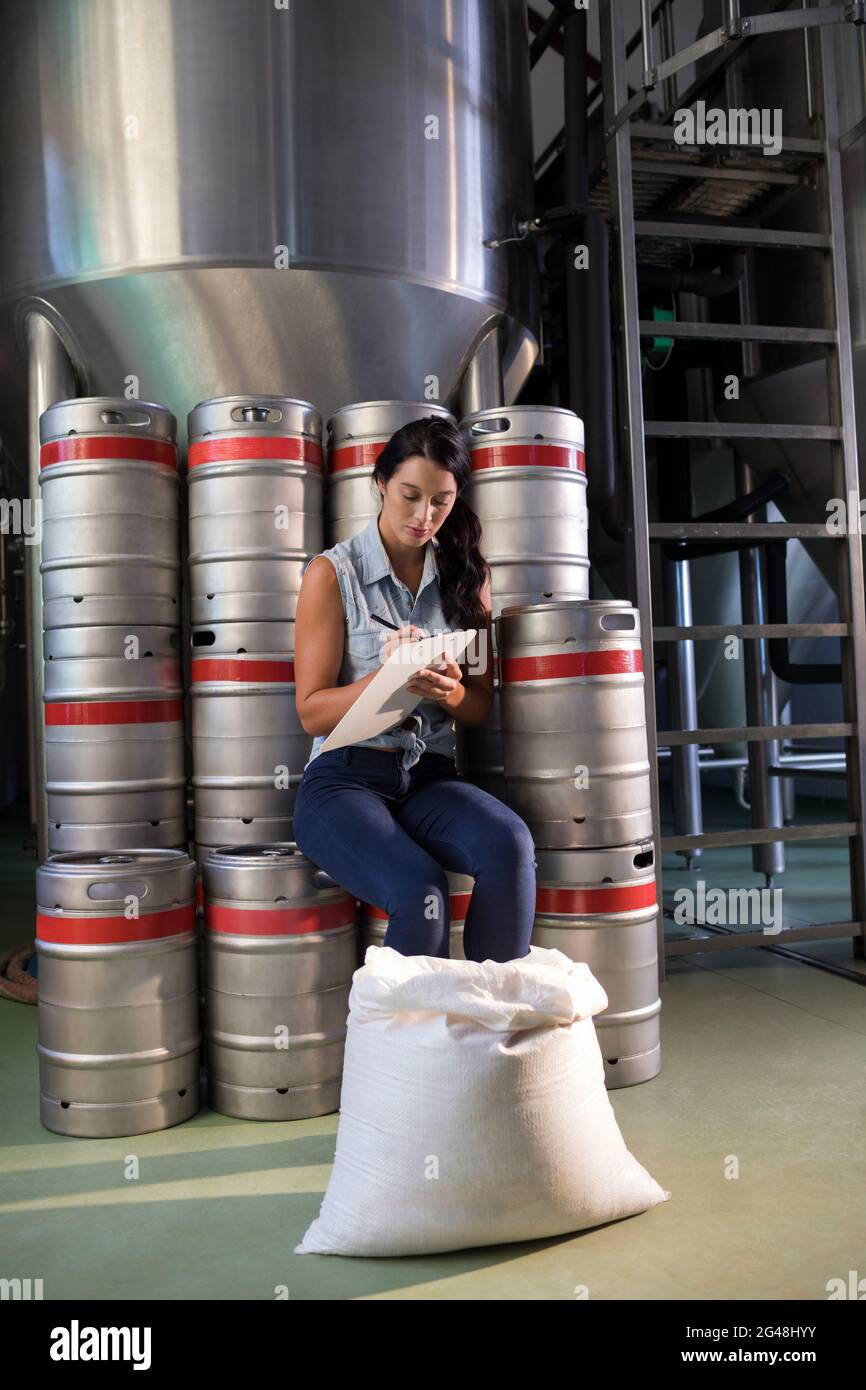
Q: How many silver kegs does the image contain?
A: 11